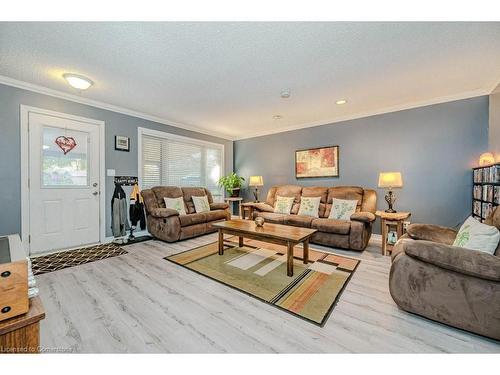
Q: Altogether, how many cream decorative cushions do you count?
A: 6